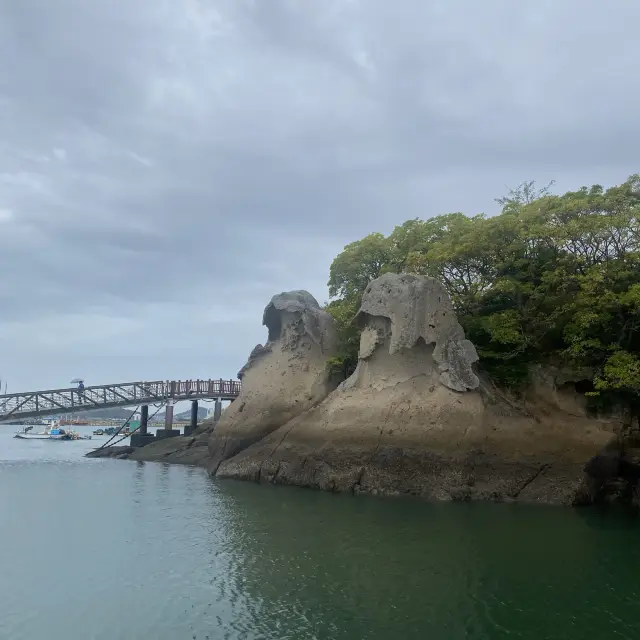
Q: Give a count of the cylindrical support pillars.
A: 4